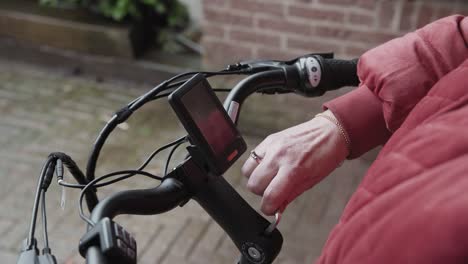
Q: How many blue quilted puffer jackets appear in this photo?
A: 0